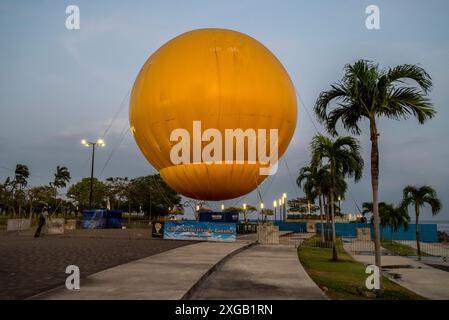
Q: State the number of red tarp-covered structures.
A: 0